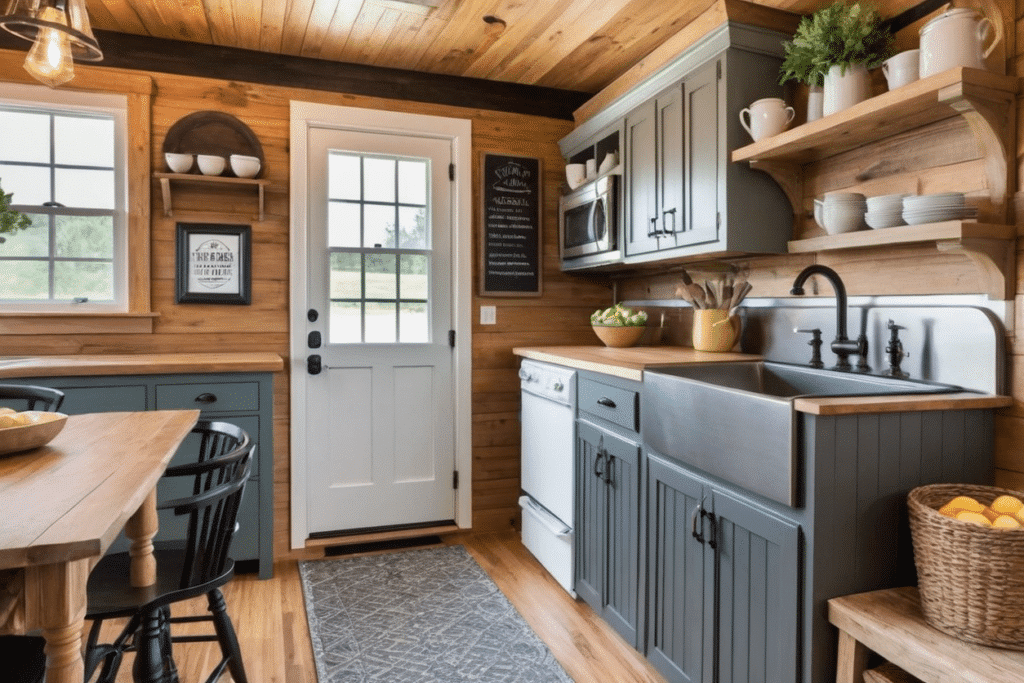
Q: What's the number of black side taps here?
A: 2